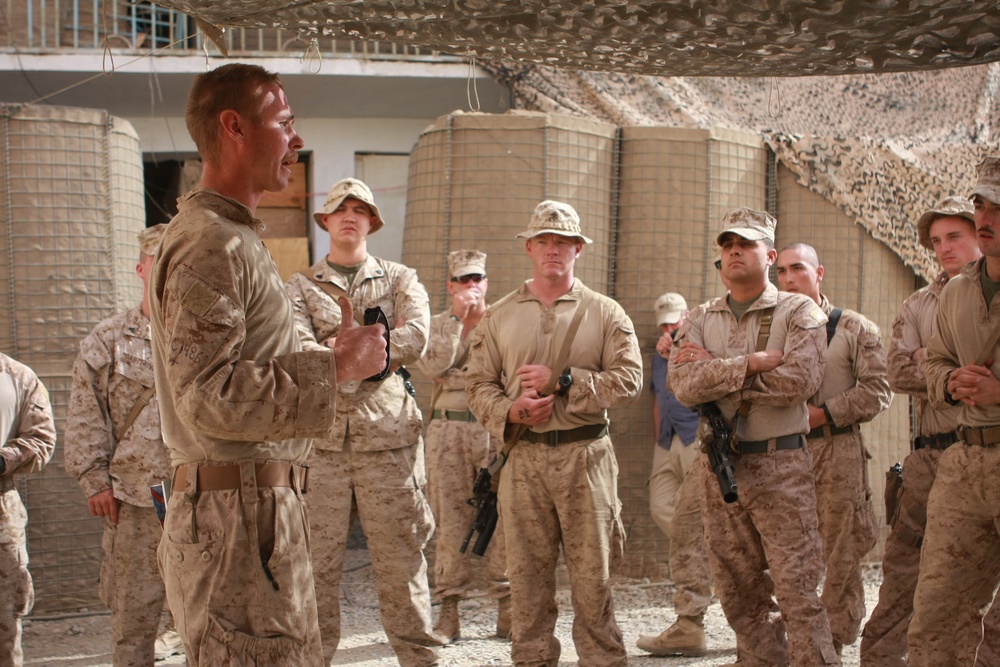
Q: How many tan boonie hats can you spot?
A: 3